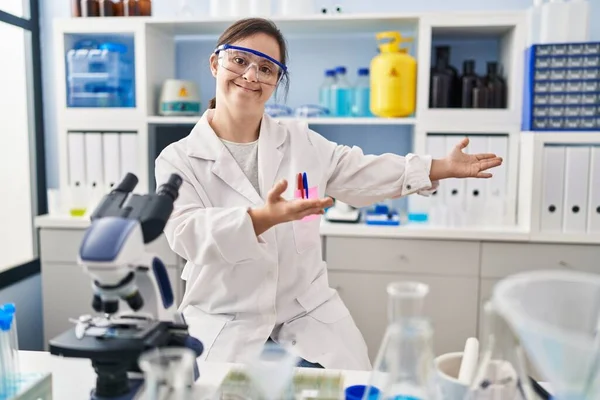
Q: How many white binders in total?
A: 11